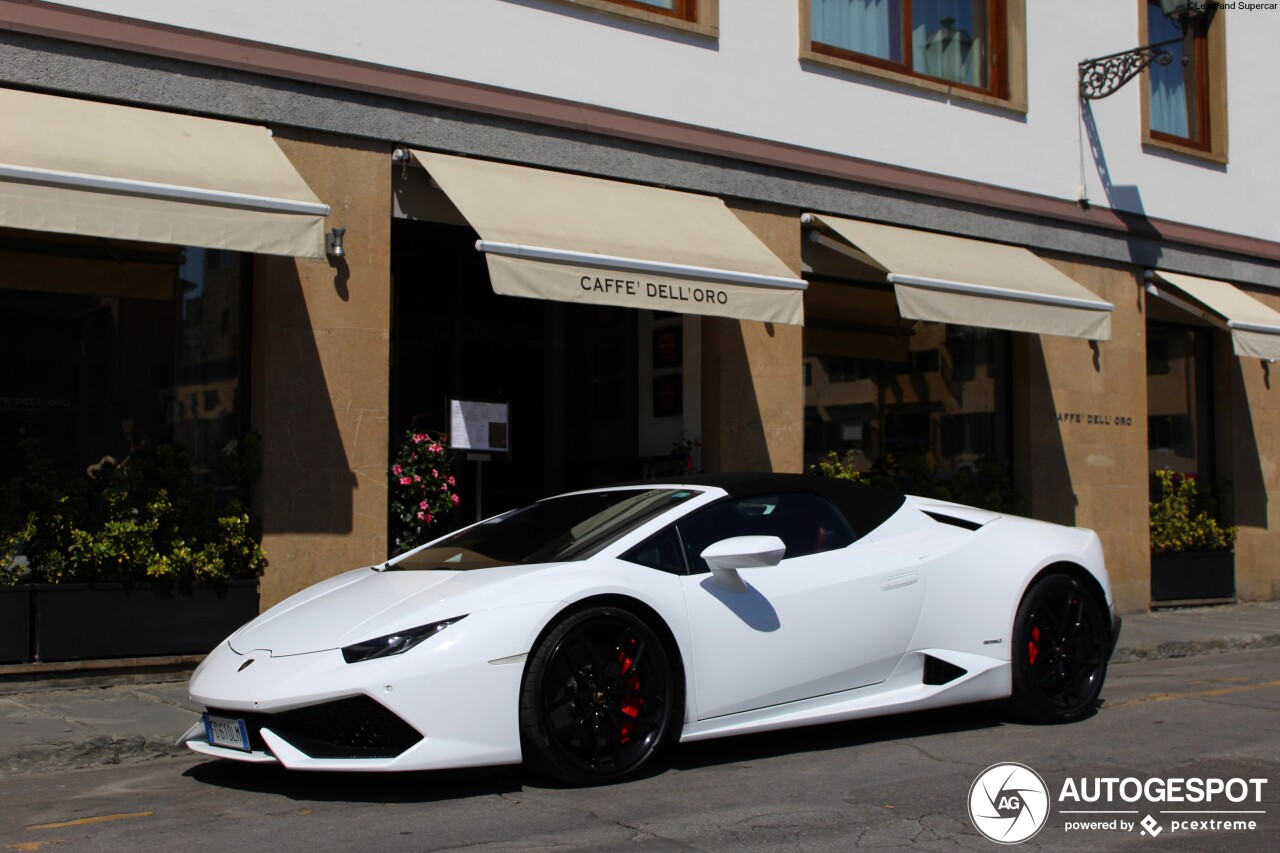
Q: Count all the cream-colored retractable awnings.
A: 4